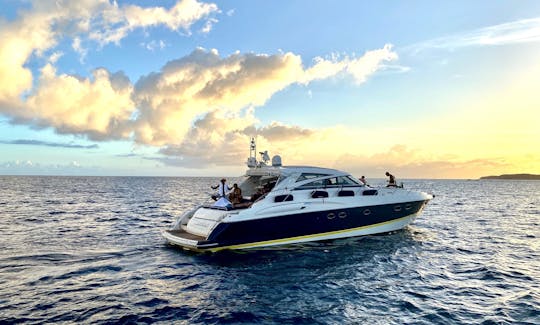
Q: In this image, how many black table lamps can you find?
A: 0